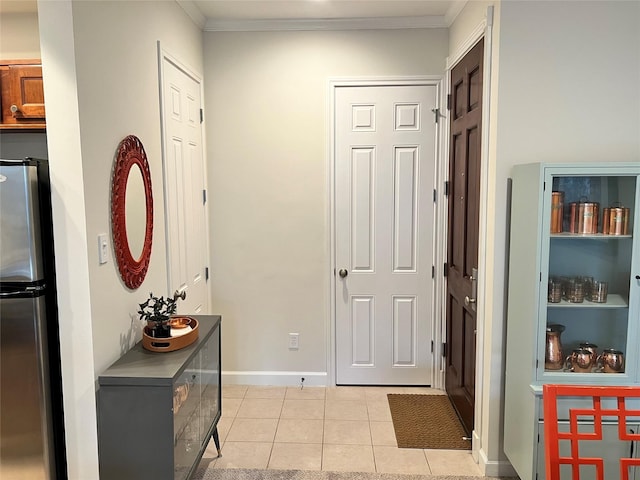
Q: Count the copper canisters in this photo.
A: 3